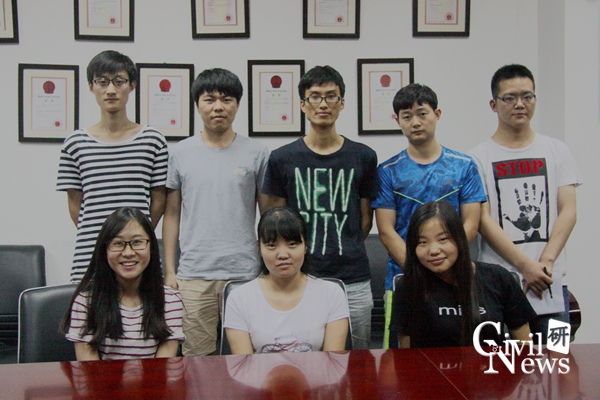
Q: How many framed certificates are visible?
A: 9